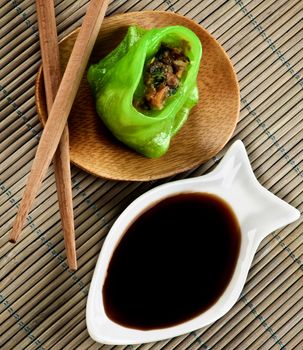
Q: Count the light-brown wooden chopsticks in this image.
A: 2